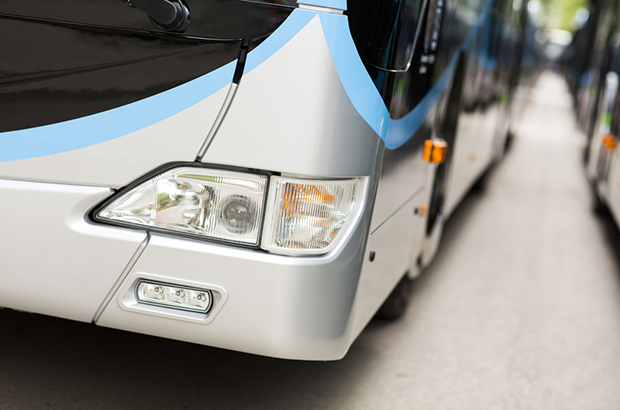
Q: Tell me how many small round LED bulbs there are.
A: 3